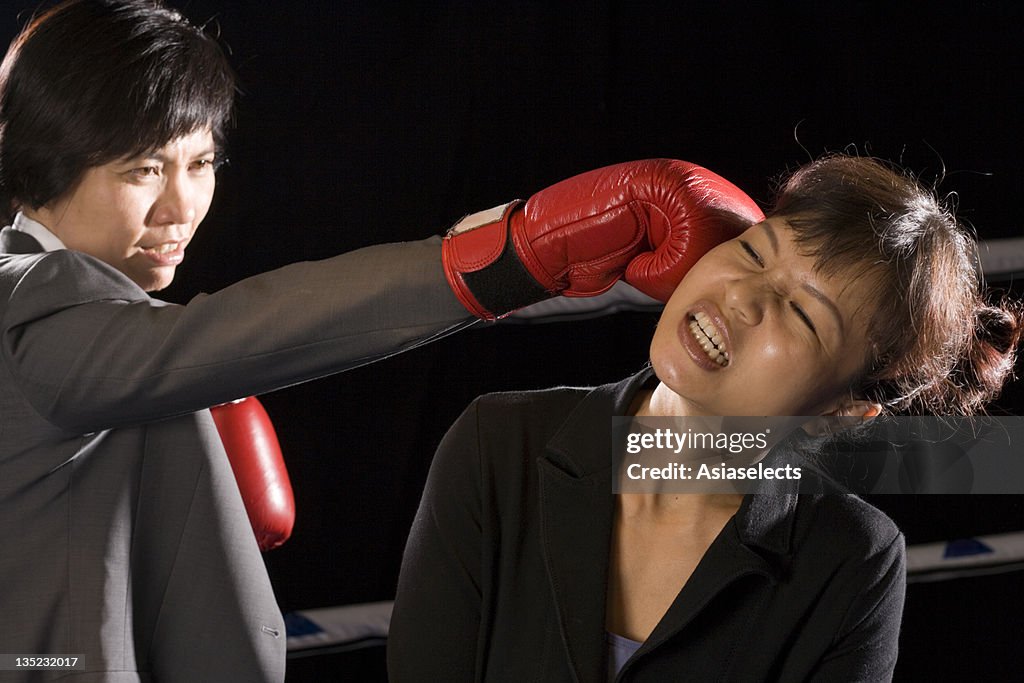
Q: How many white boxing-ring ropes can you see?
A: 2